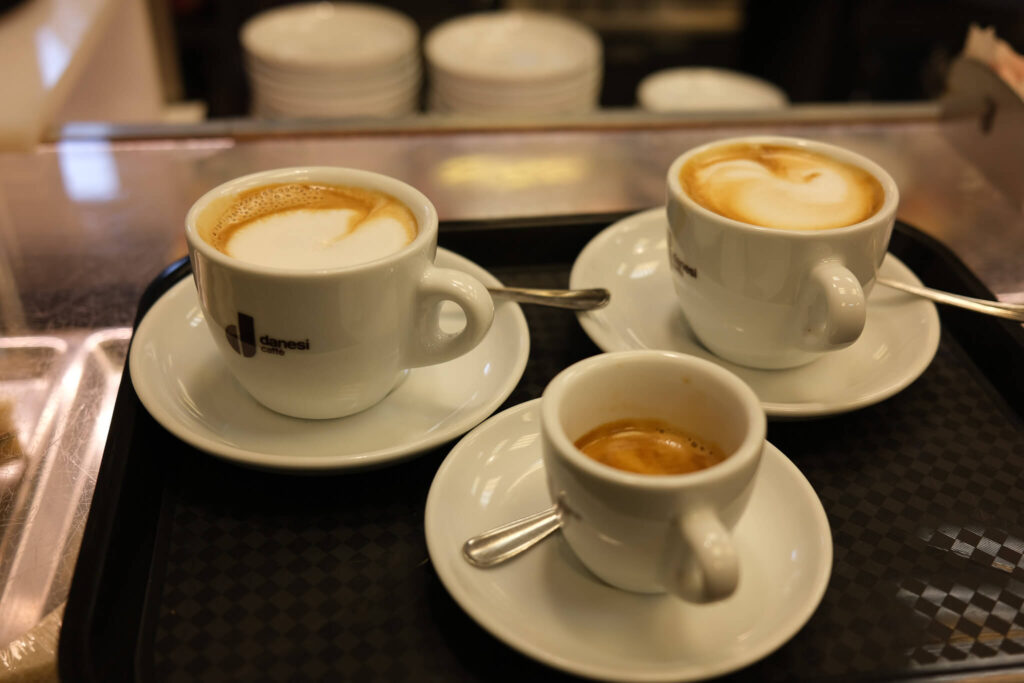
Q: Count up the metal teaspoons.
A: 3